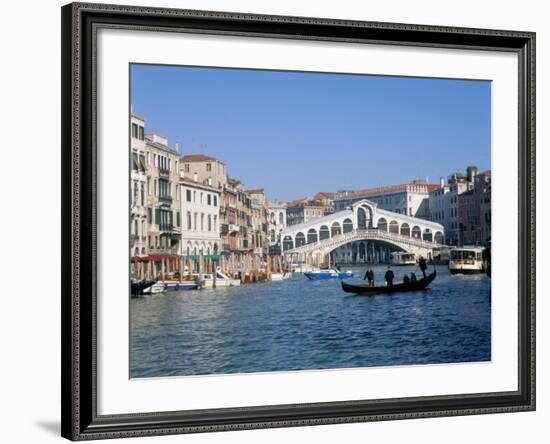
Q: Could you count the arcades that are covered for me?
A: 12